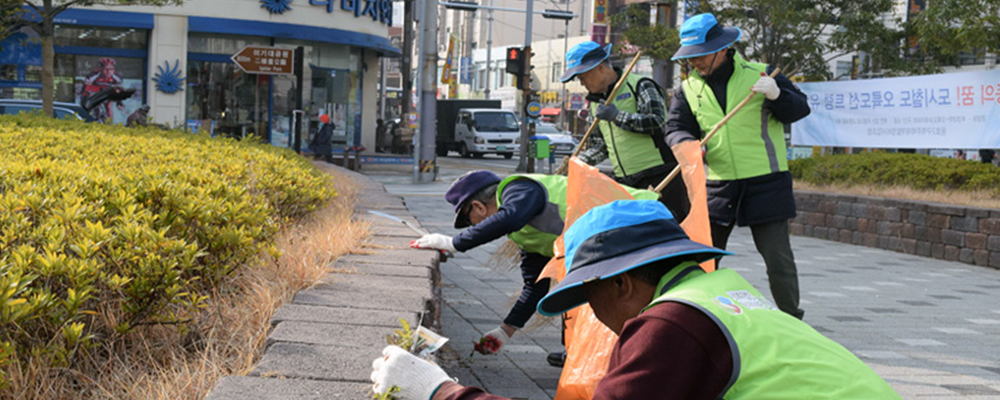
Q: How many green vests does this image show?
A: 4